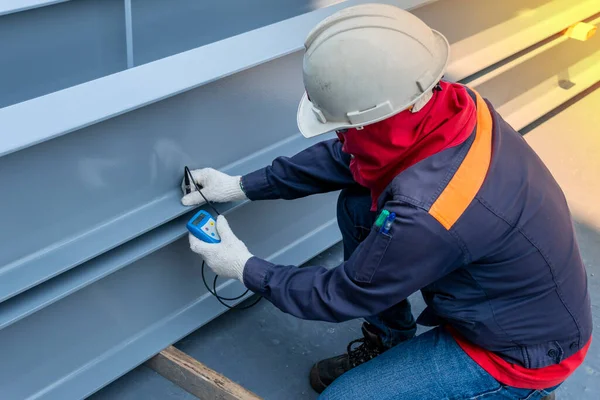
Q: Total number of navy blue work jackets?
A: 1